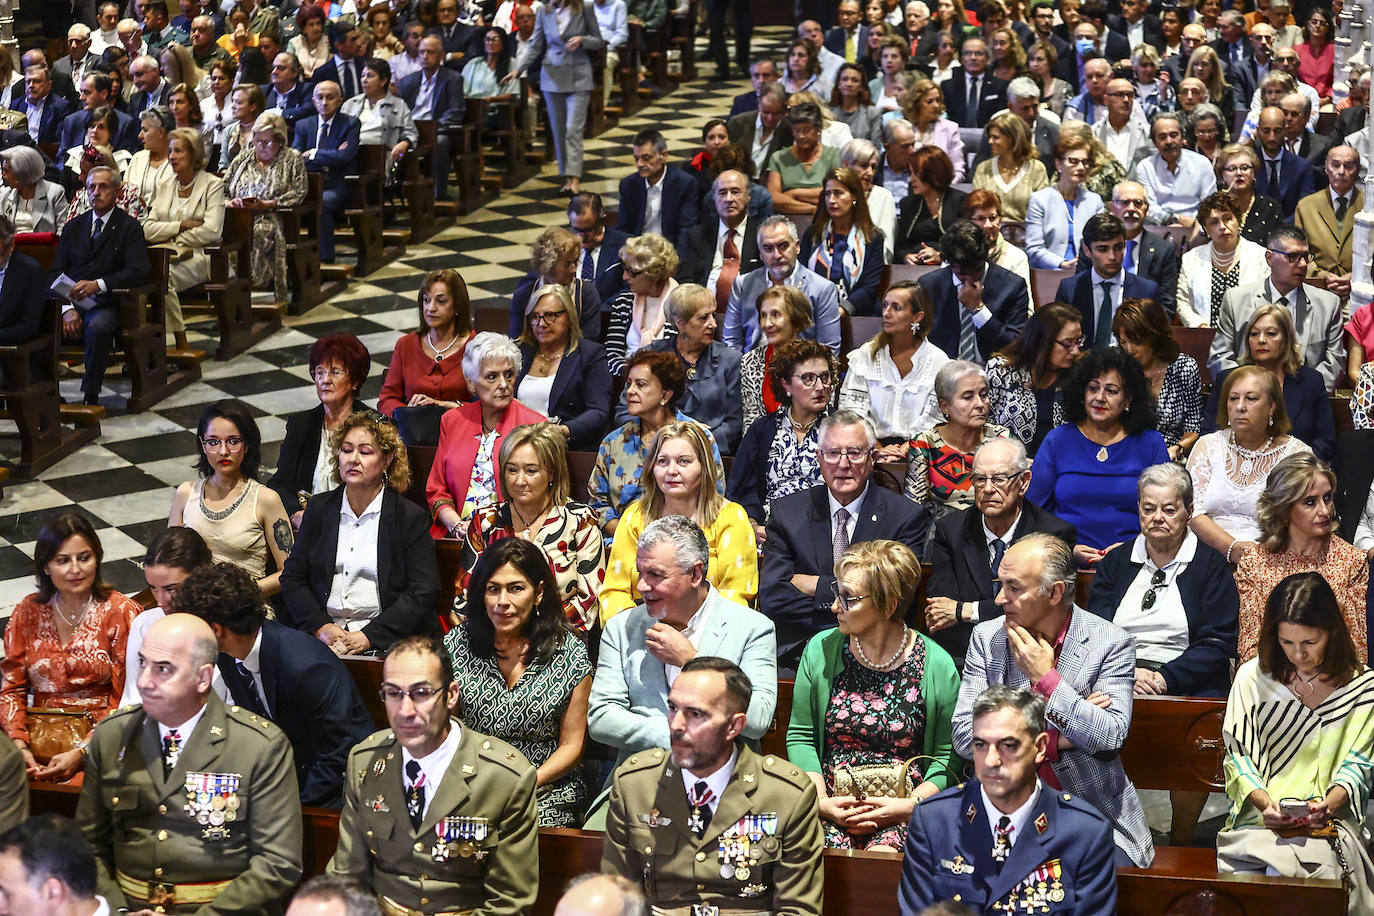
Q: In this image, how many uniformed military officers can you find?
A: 4